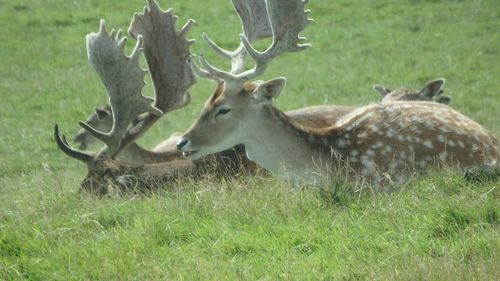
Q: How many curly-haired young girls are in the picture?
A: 0